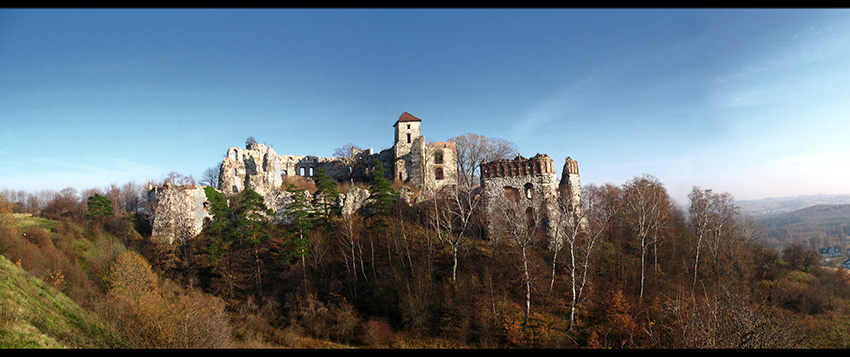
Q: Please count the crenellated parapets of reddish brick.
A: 2